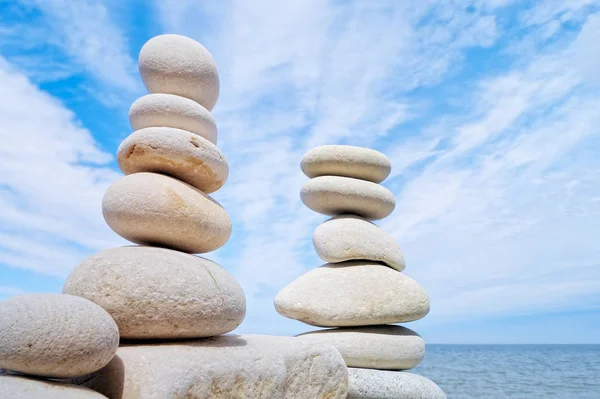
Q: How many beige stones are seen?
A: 14